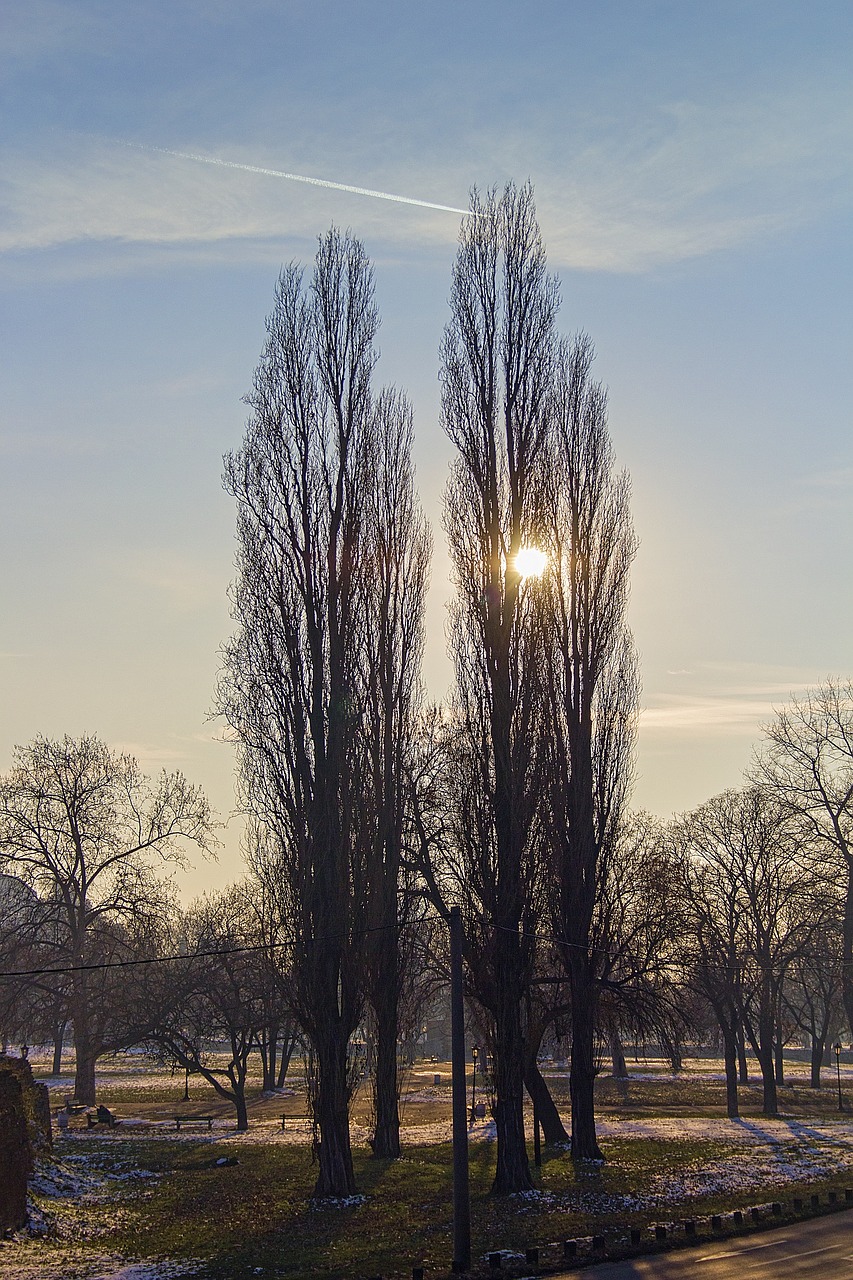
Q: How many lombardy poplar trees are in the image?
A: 4